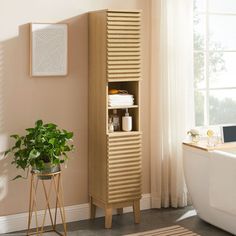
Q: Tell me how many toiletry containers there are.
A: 3